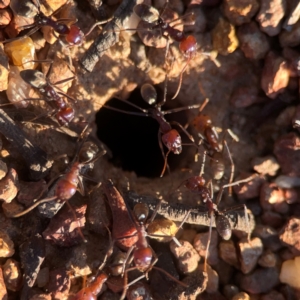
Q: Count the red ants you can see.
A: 9